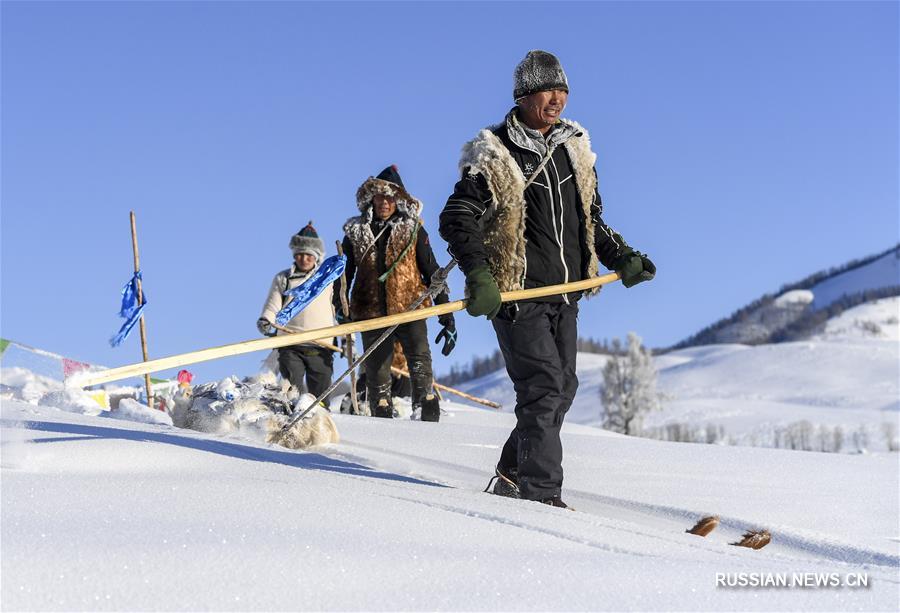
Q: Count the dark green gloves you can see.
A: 2